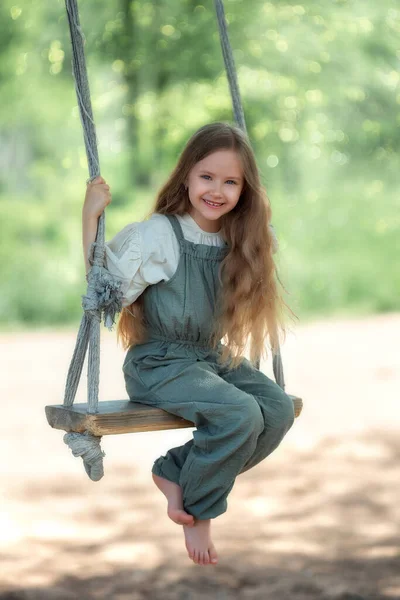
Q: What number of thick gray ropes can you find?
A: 2